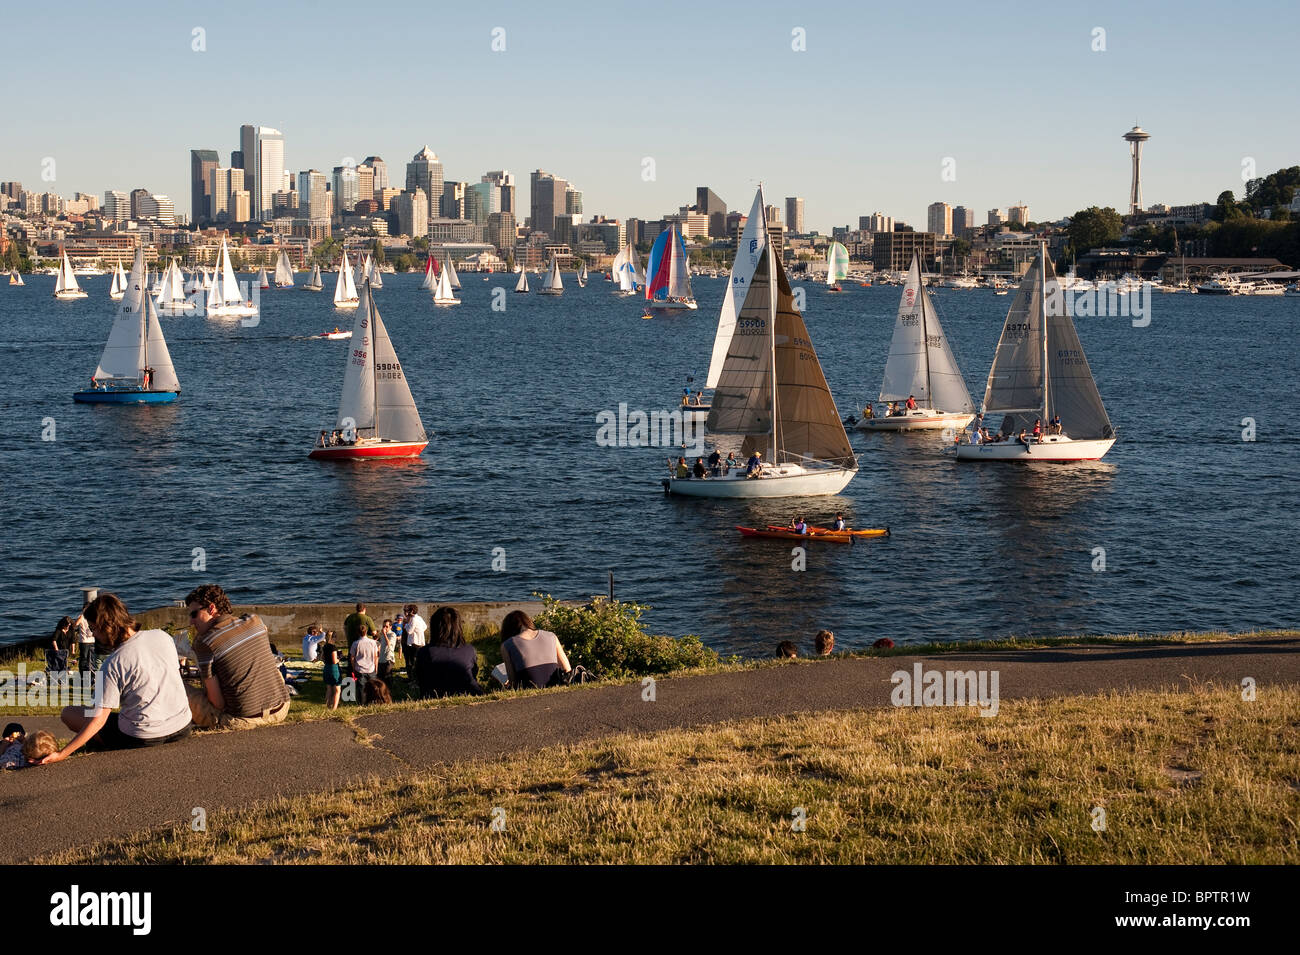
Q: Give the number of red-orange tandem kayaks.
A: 2